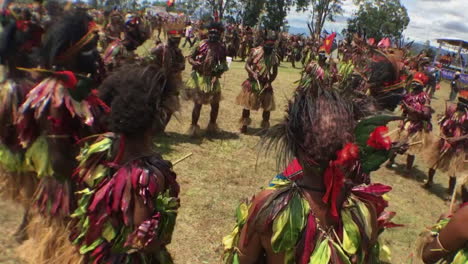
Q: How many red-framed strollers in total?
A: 0